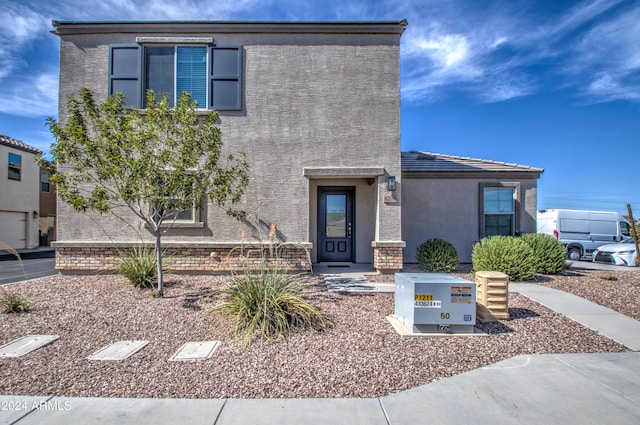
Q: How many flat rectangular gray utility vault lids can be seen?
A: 3